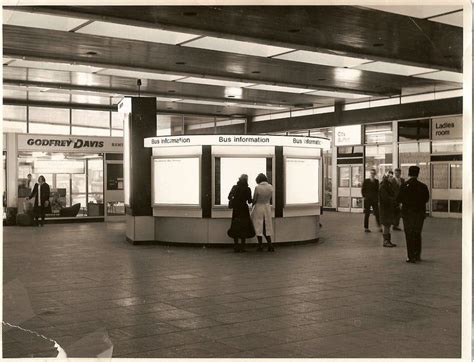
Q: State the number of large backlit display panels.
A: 3